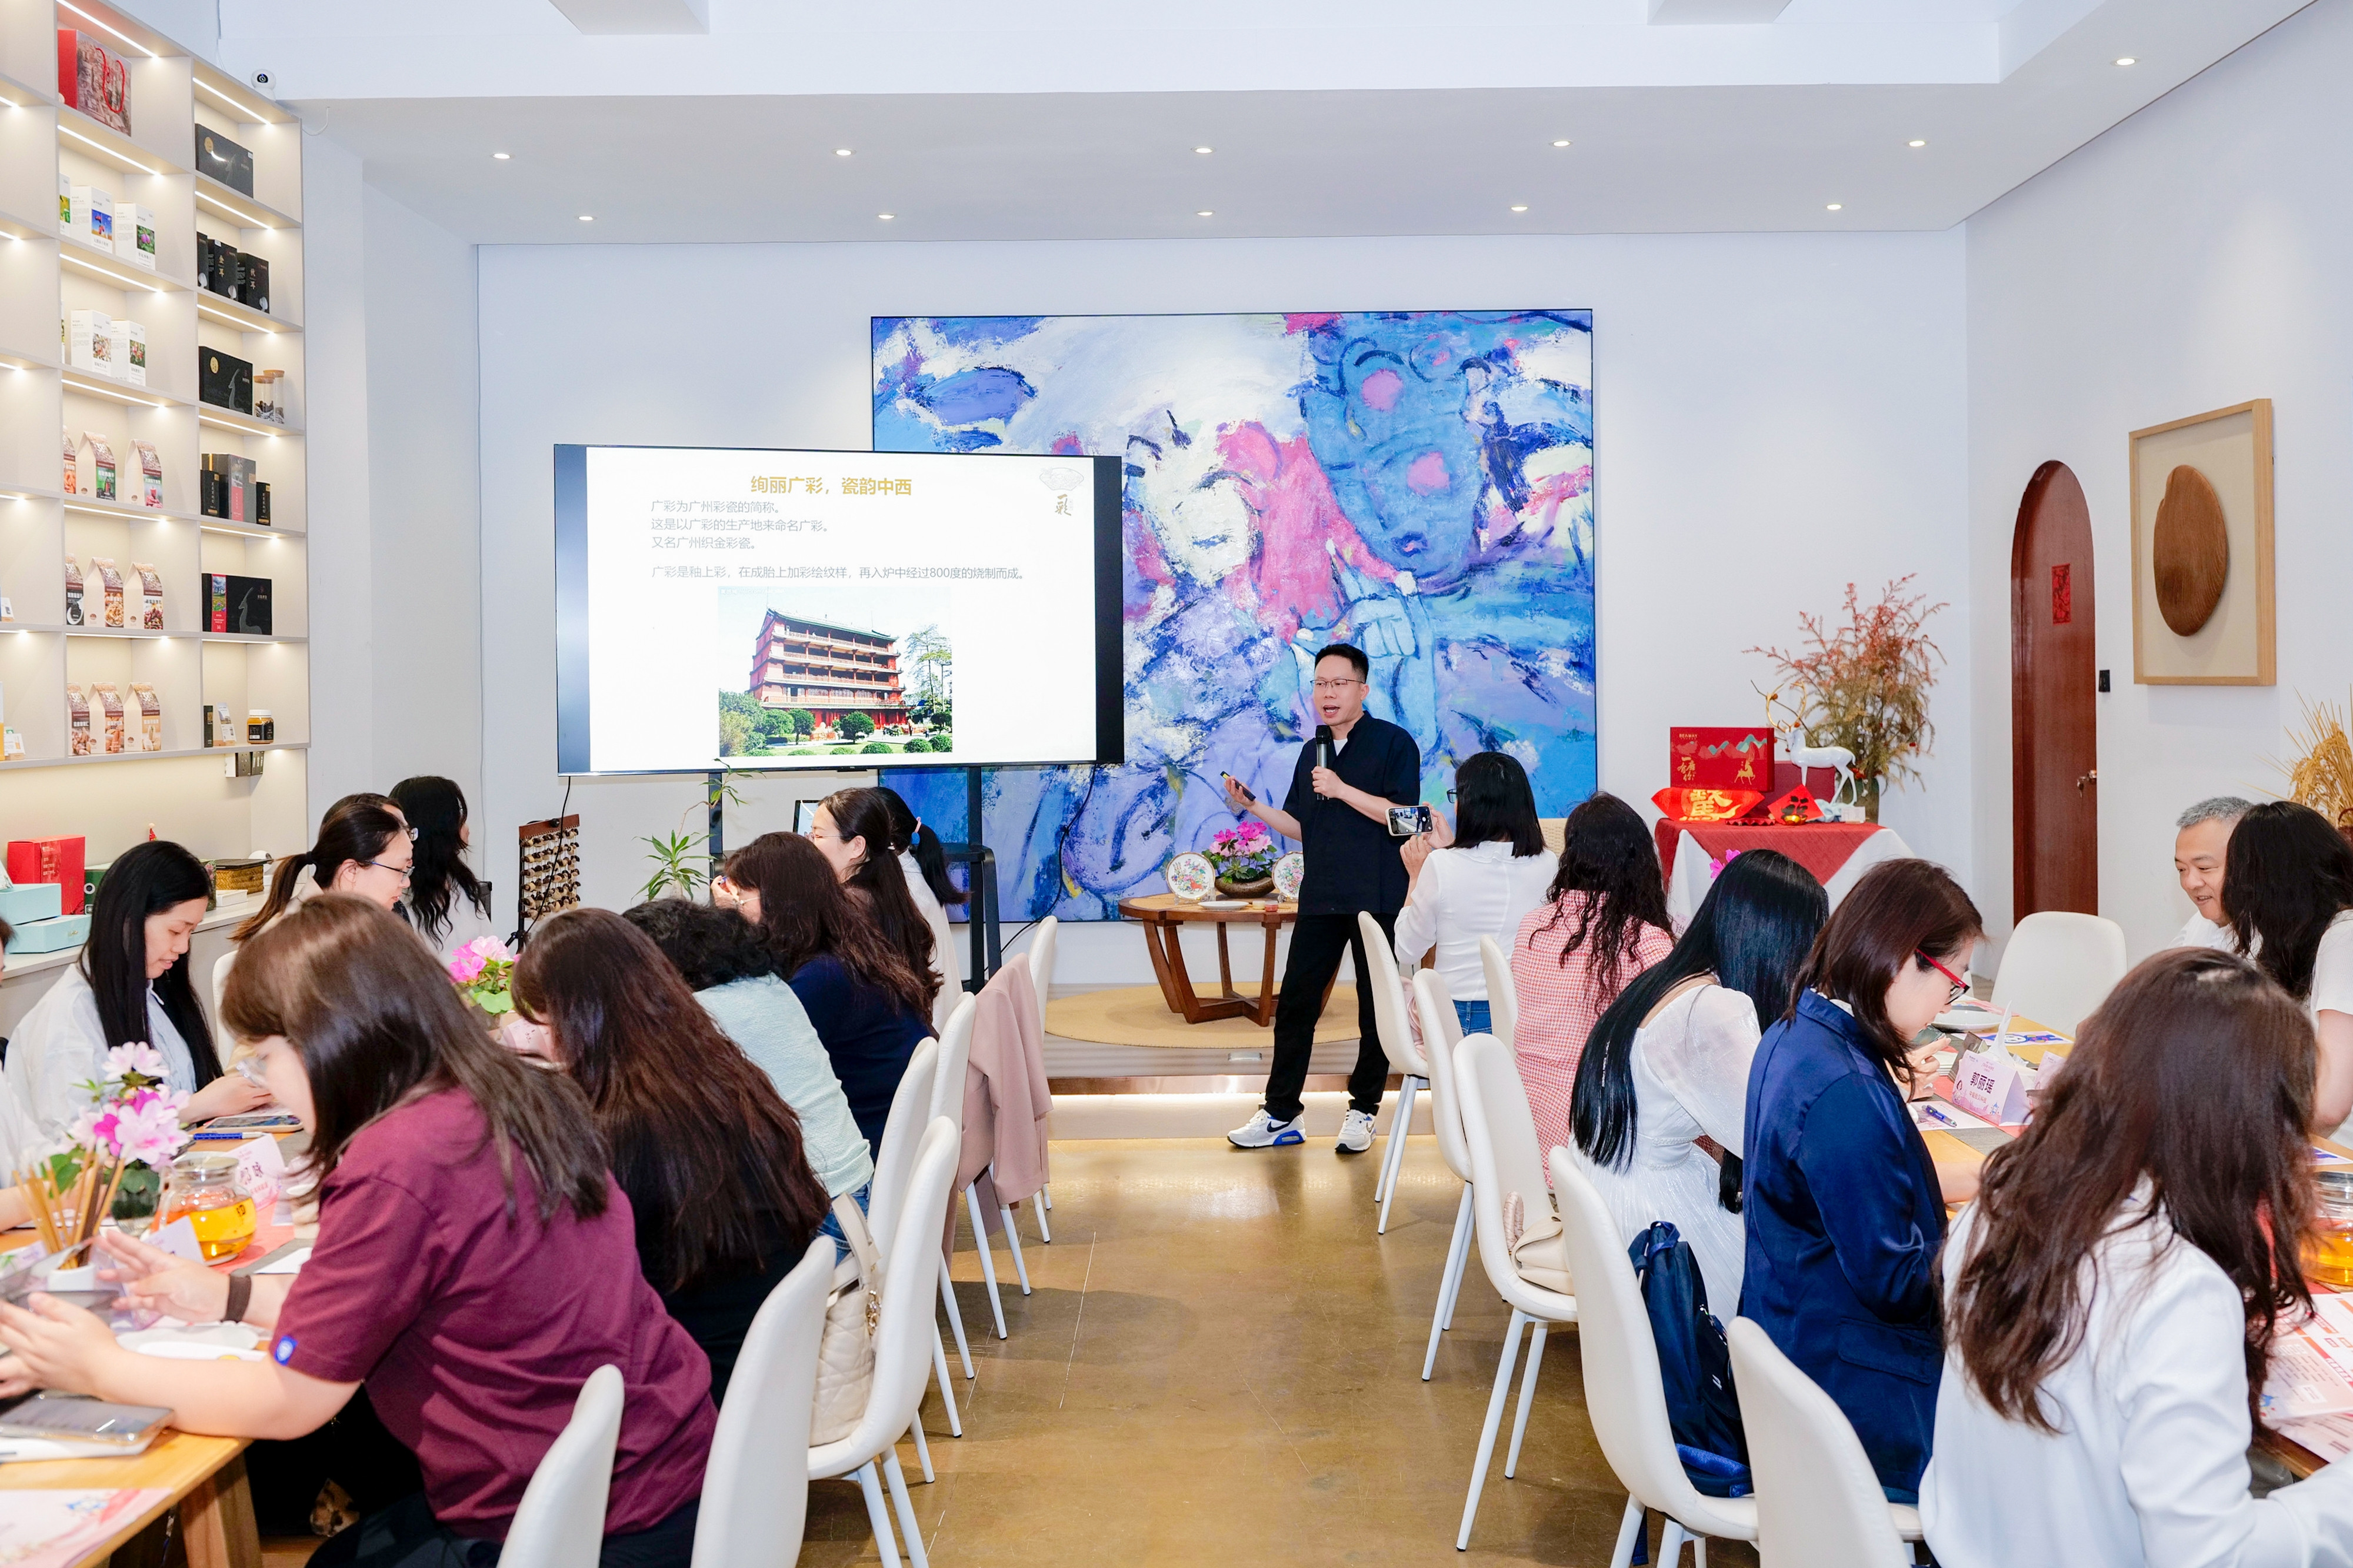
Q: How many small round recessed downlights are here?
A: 11